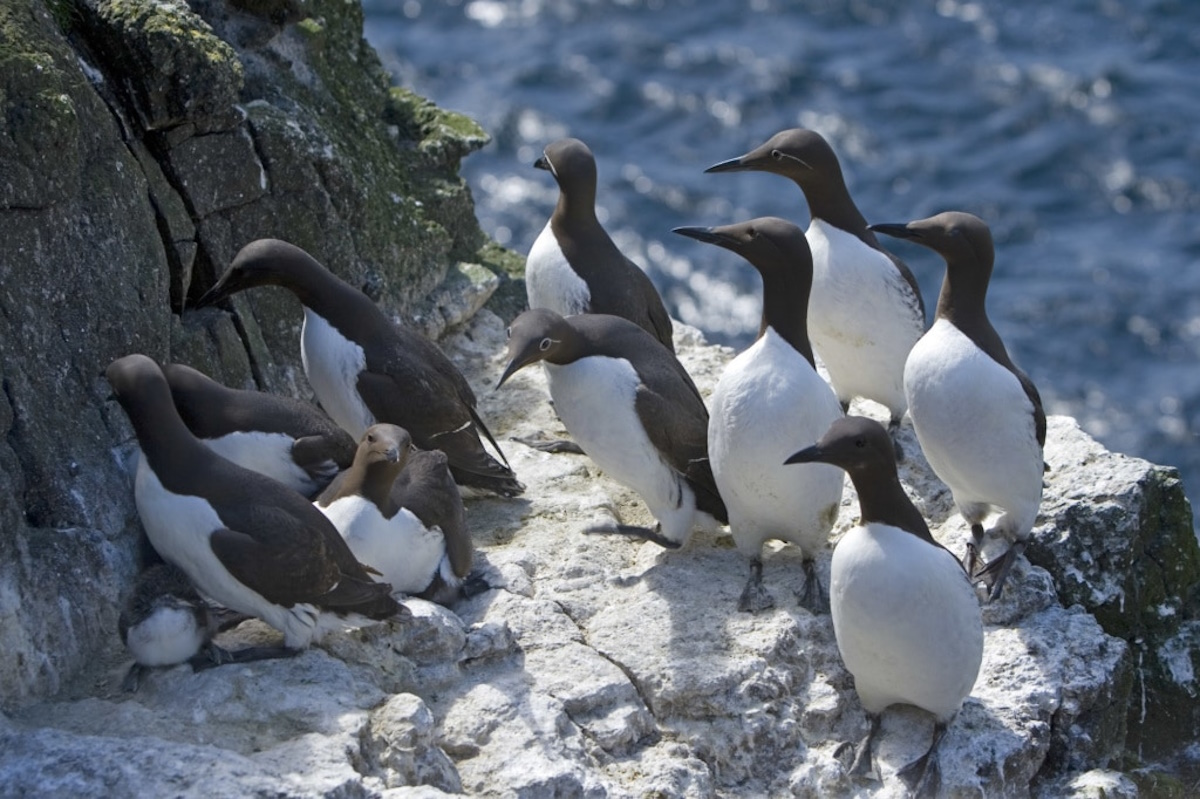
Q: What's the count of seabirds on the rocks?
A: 11